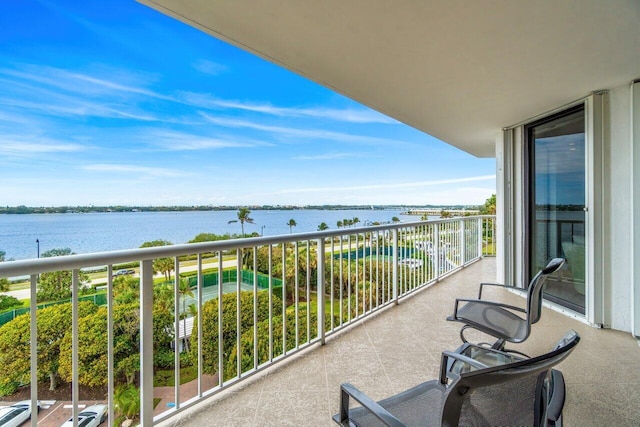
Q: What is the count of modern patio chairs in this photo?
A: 2